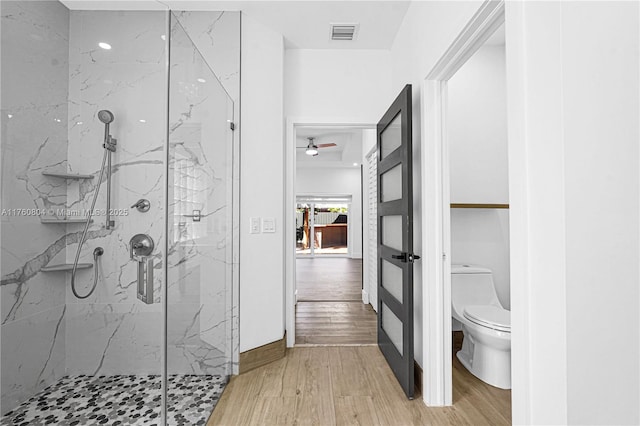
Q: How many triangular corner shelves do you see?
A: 3